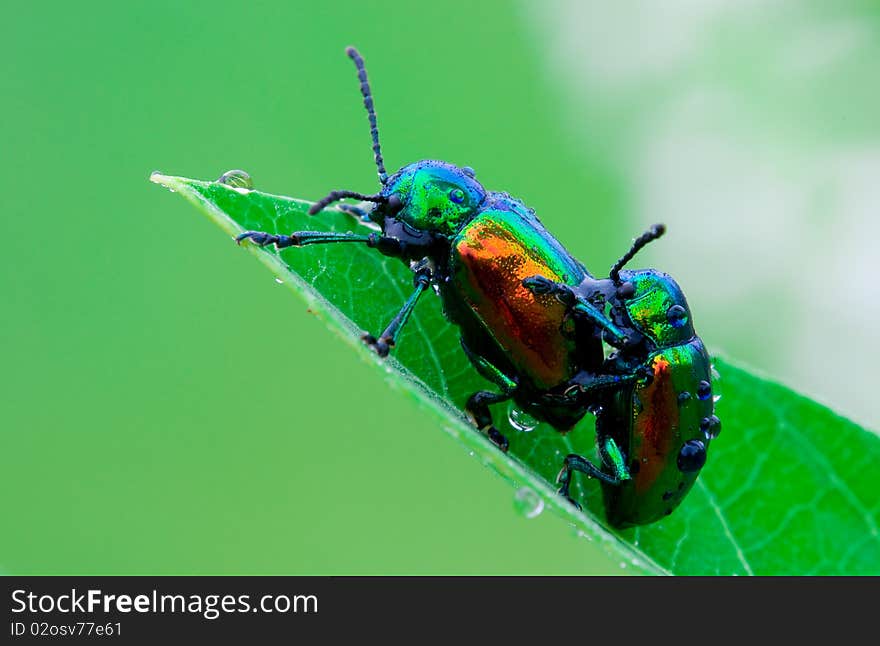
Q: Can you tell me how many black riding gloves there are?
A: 0